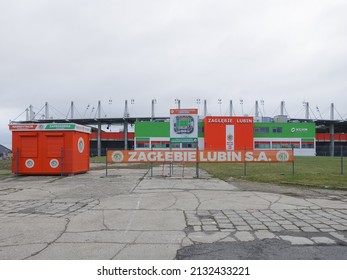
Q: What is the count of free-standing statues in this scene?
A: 0